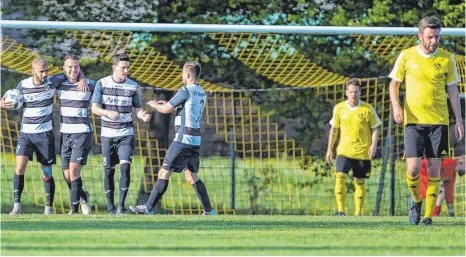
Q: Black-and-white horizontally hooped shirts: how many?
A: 4